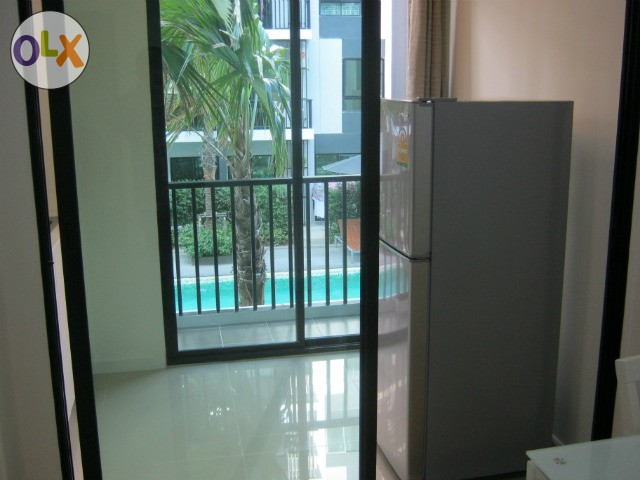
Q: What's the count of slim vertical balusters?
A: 10